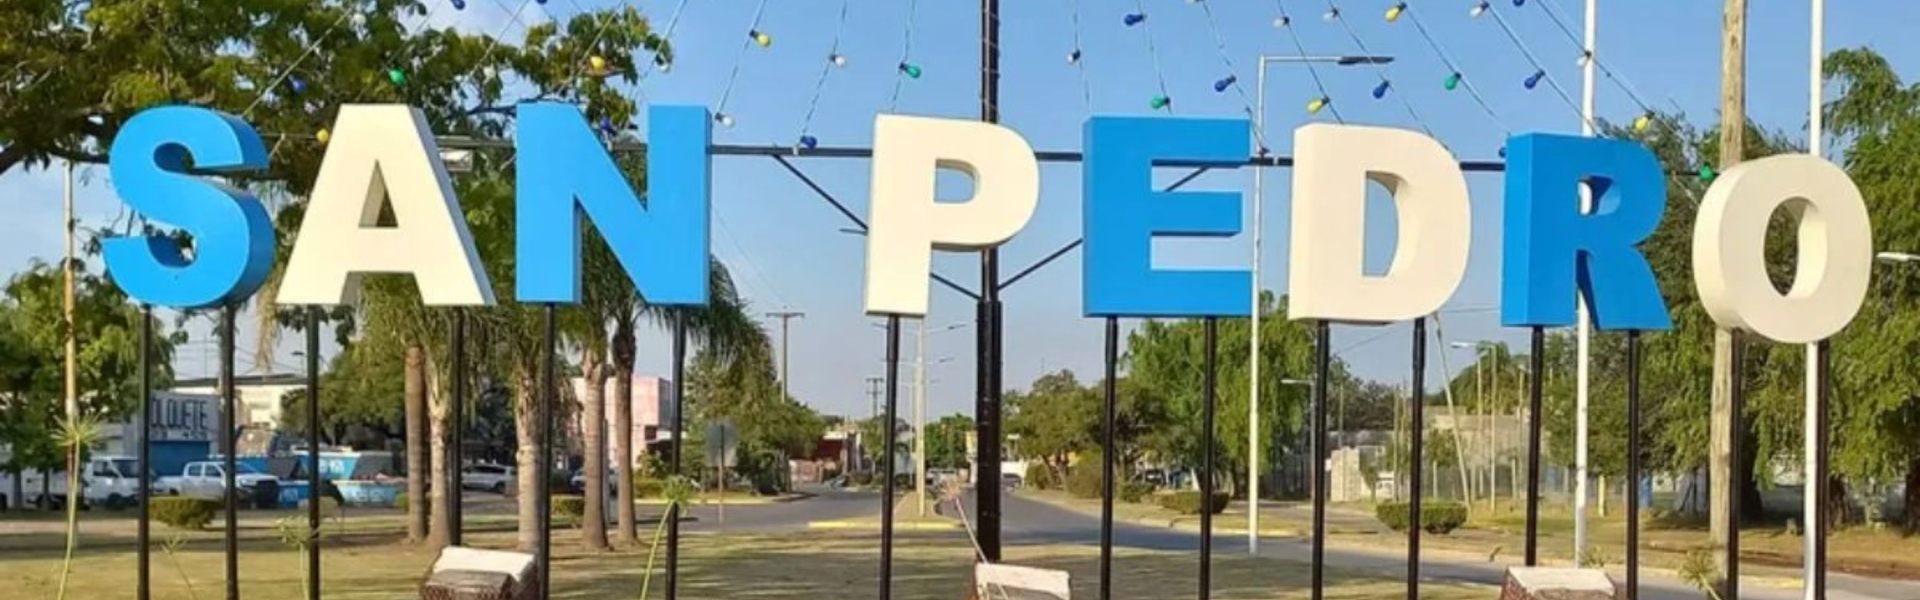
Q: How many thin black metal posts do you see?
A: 15